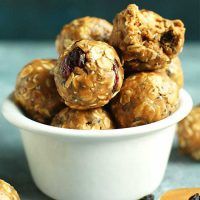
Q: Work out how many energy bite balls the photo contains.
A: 9